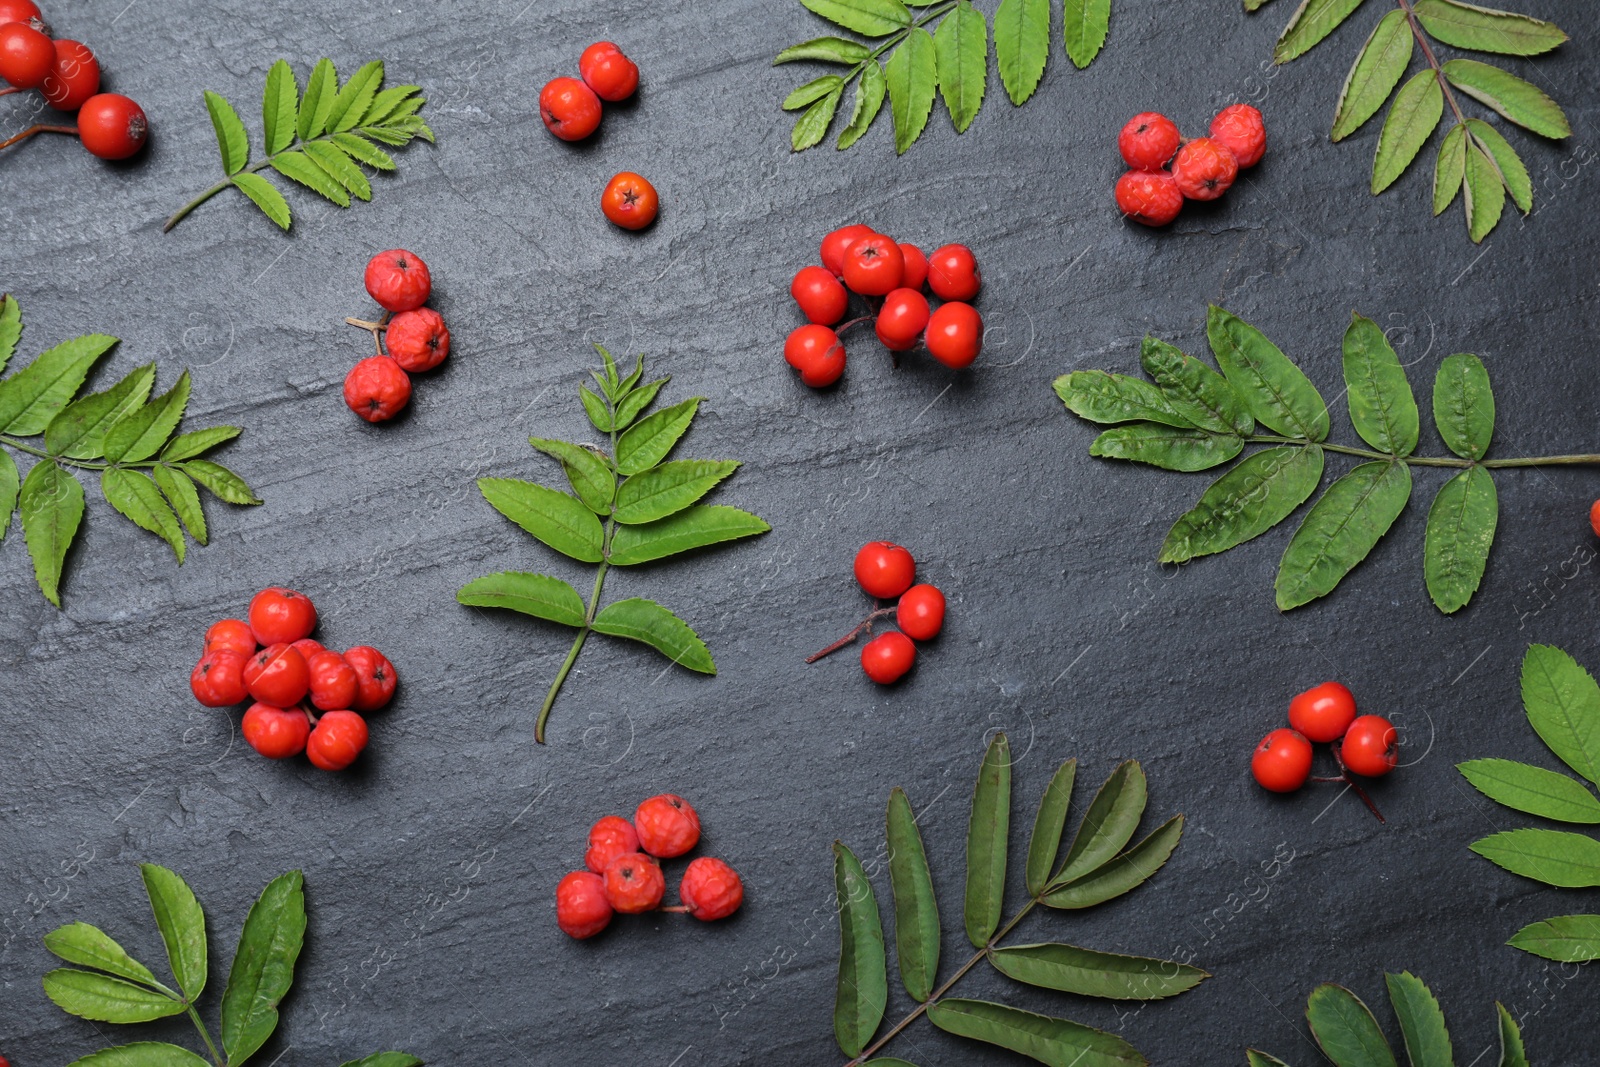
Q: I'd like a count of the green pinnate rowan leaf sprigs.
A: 10